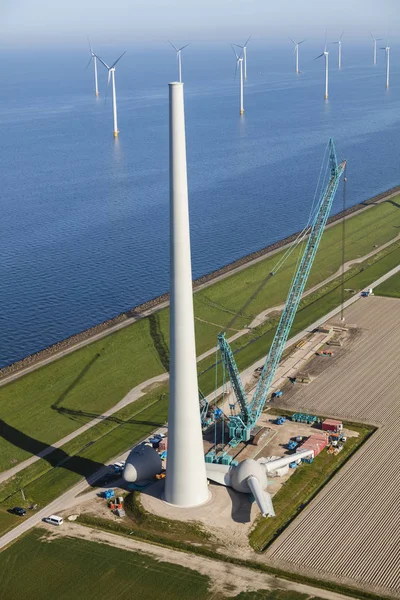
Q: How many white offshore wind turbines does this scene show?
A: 10